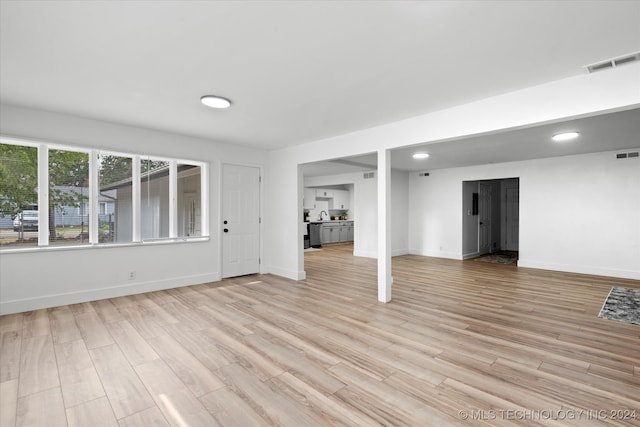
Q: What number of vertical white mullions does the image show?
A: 4